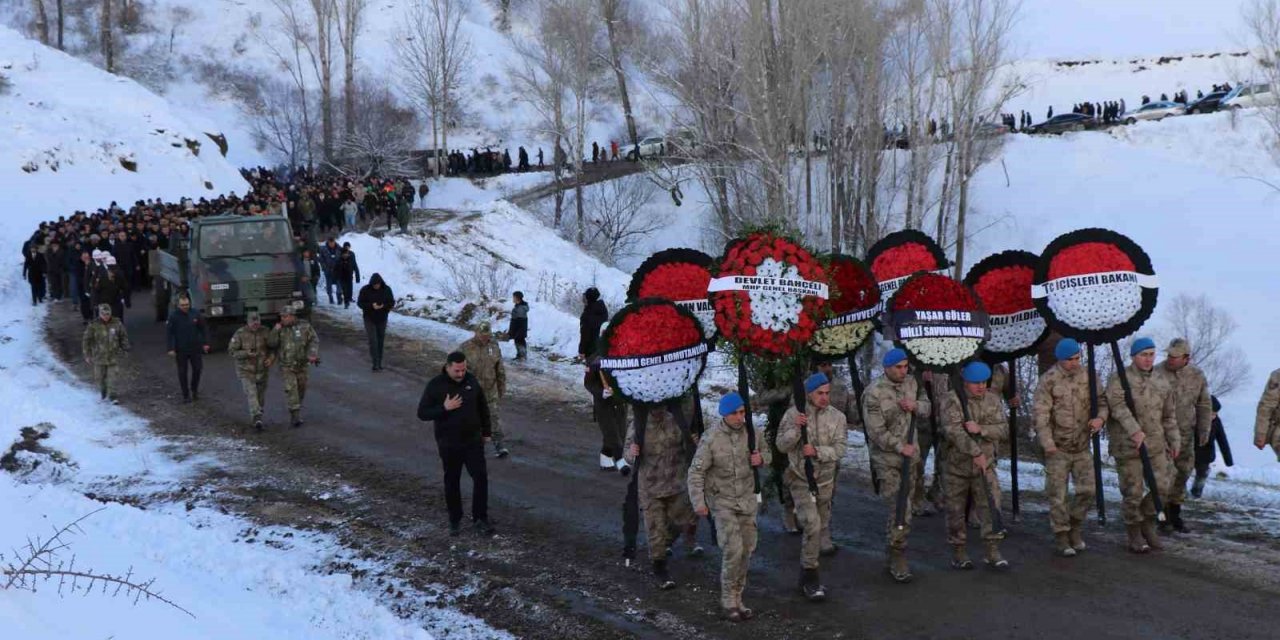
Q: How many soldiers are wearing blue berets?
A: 6